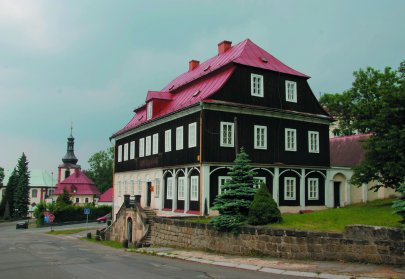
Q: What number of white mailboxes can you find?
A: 0